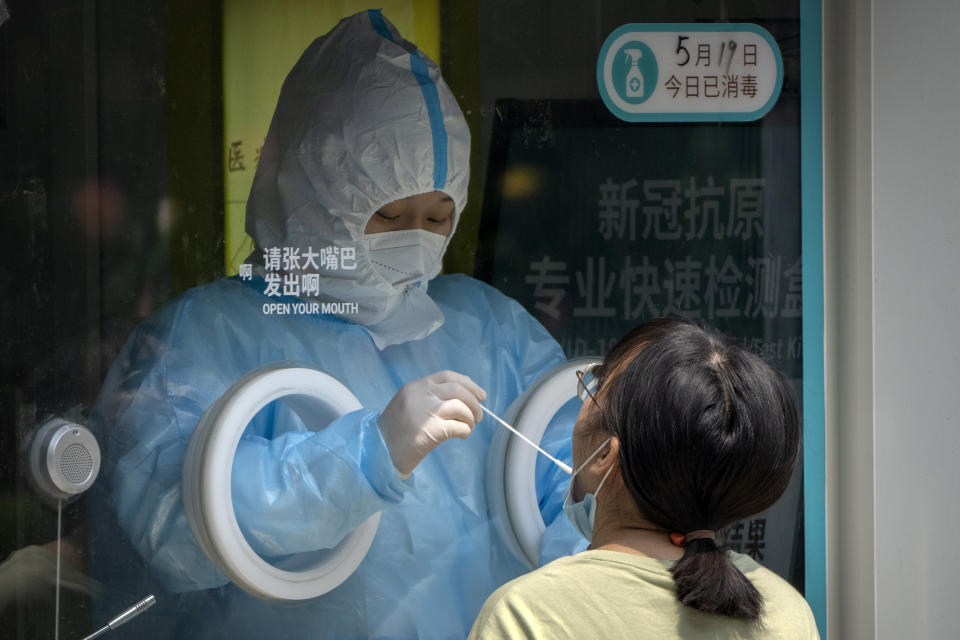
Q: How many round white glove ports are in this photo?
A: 2